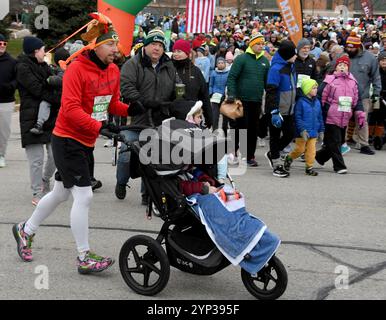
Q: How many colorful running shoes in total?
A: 2